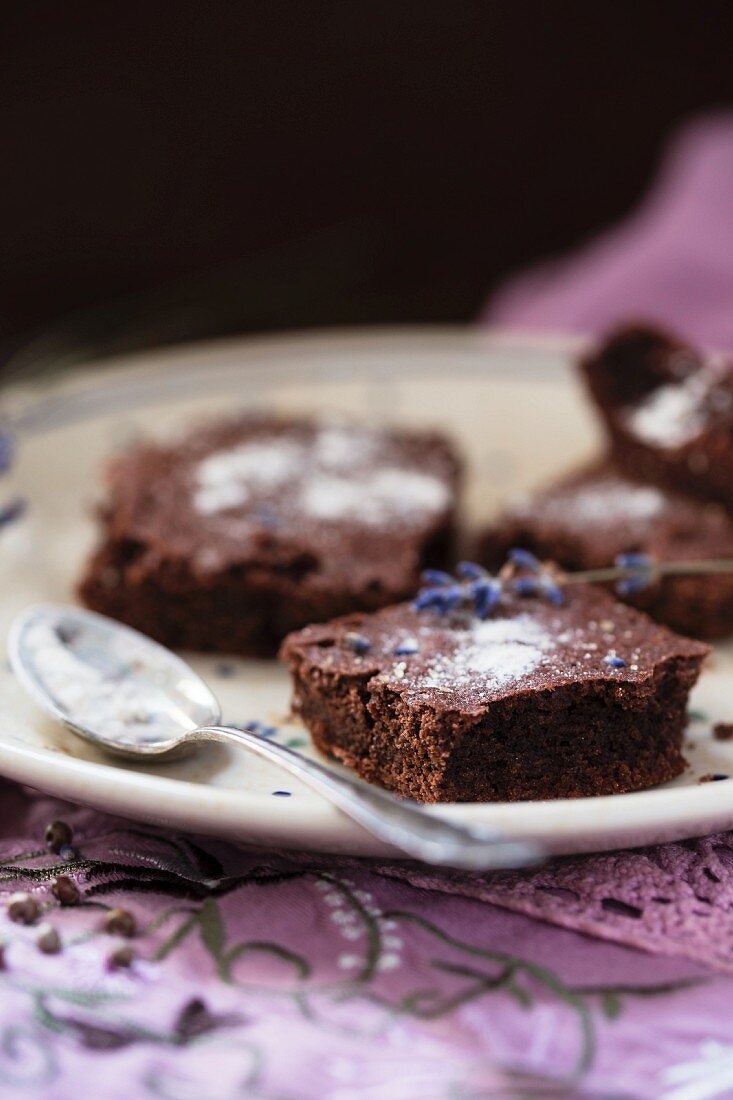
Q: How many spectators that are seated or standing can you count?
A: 0